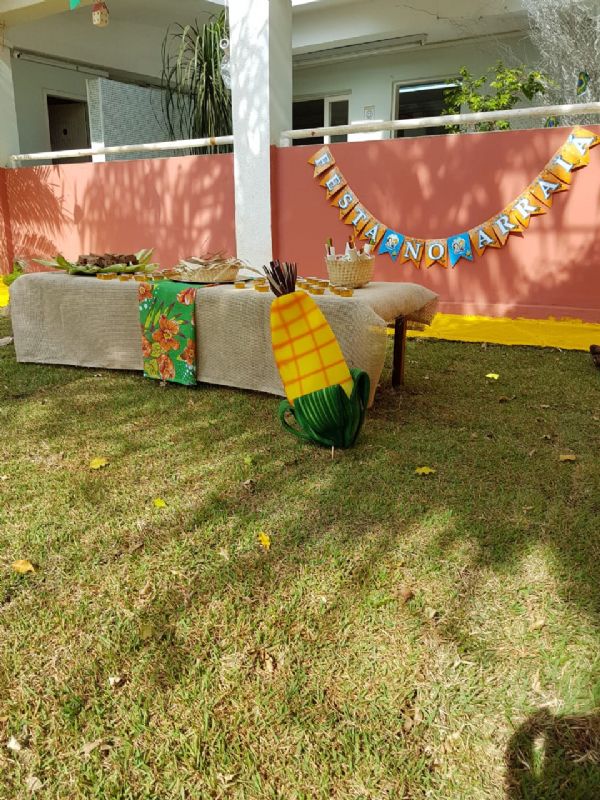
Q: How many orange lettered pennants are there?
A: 13